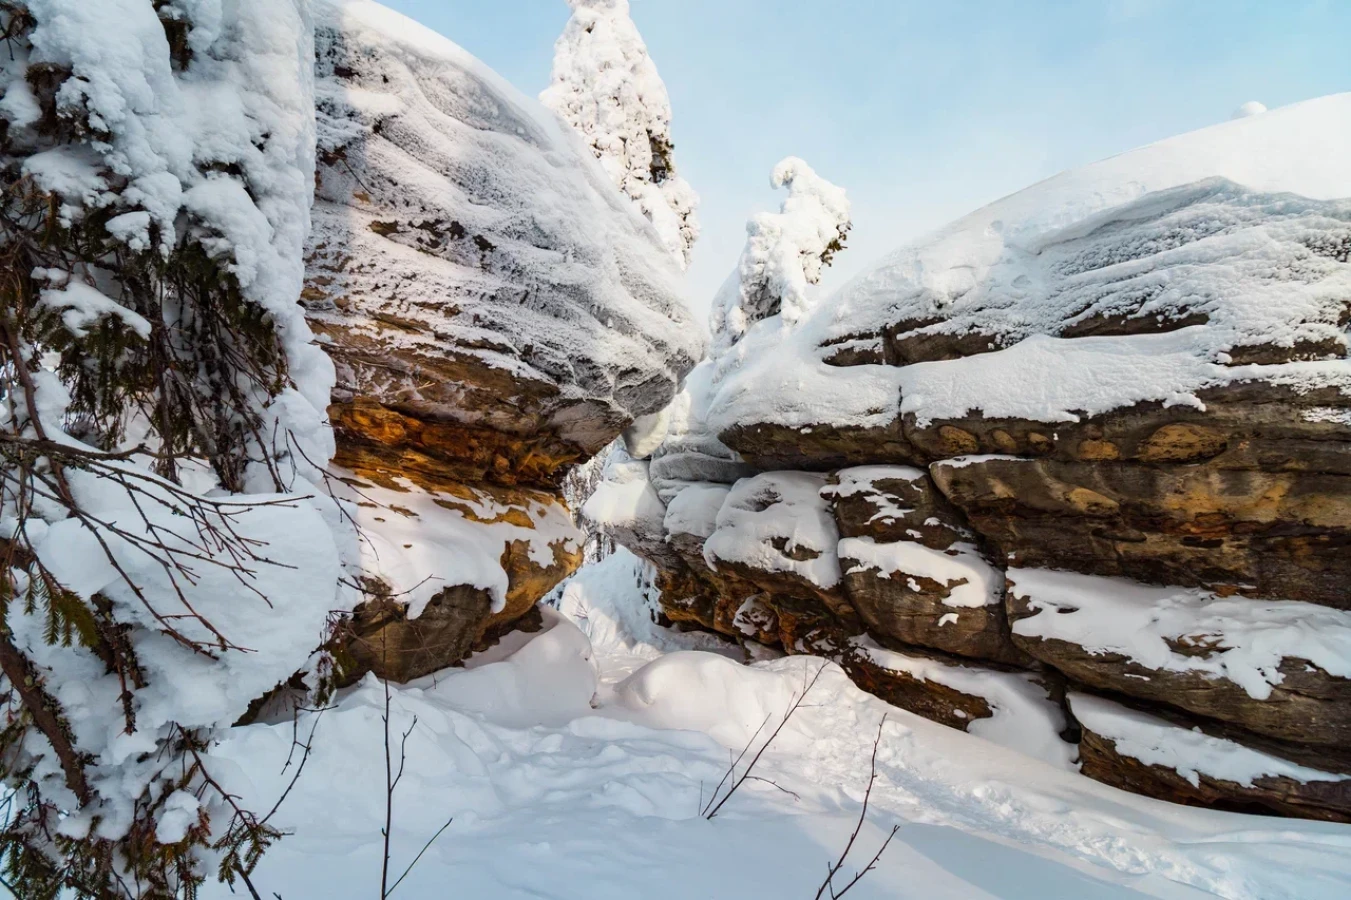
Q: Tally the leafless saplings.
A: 3